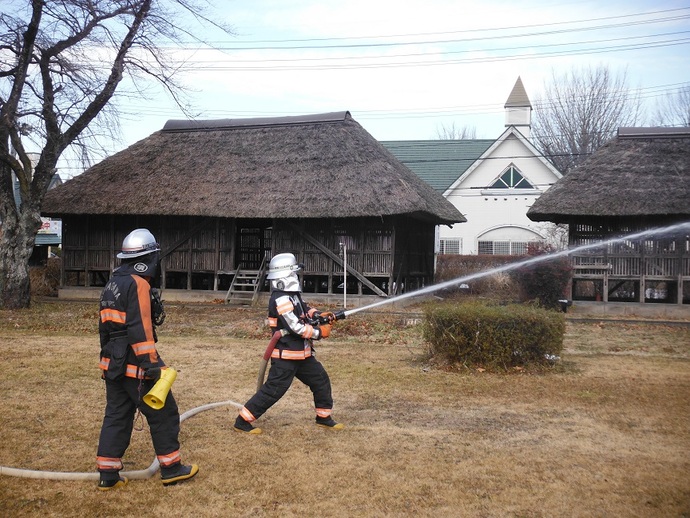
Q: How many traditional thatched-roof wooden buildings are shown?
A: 2